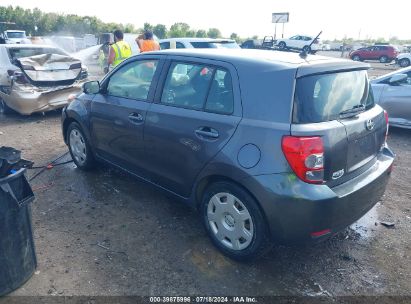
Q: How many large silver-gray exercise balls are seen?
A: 0